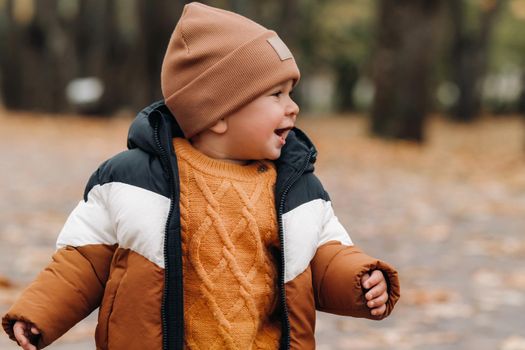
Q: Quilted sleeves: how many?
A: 2